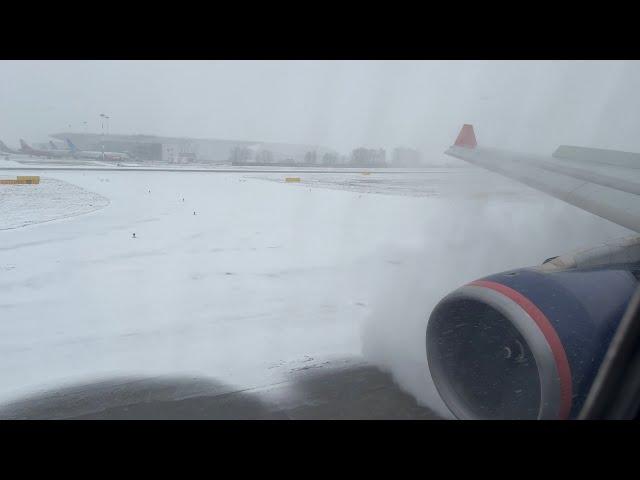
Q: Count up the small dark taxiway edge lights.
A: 4